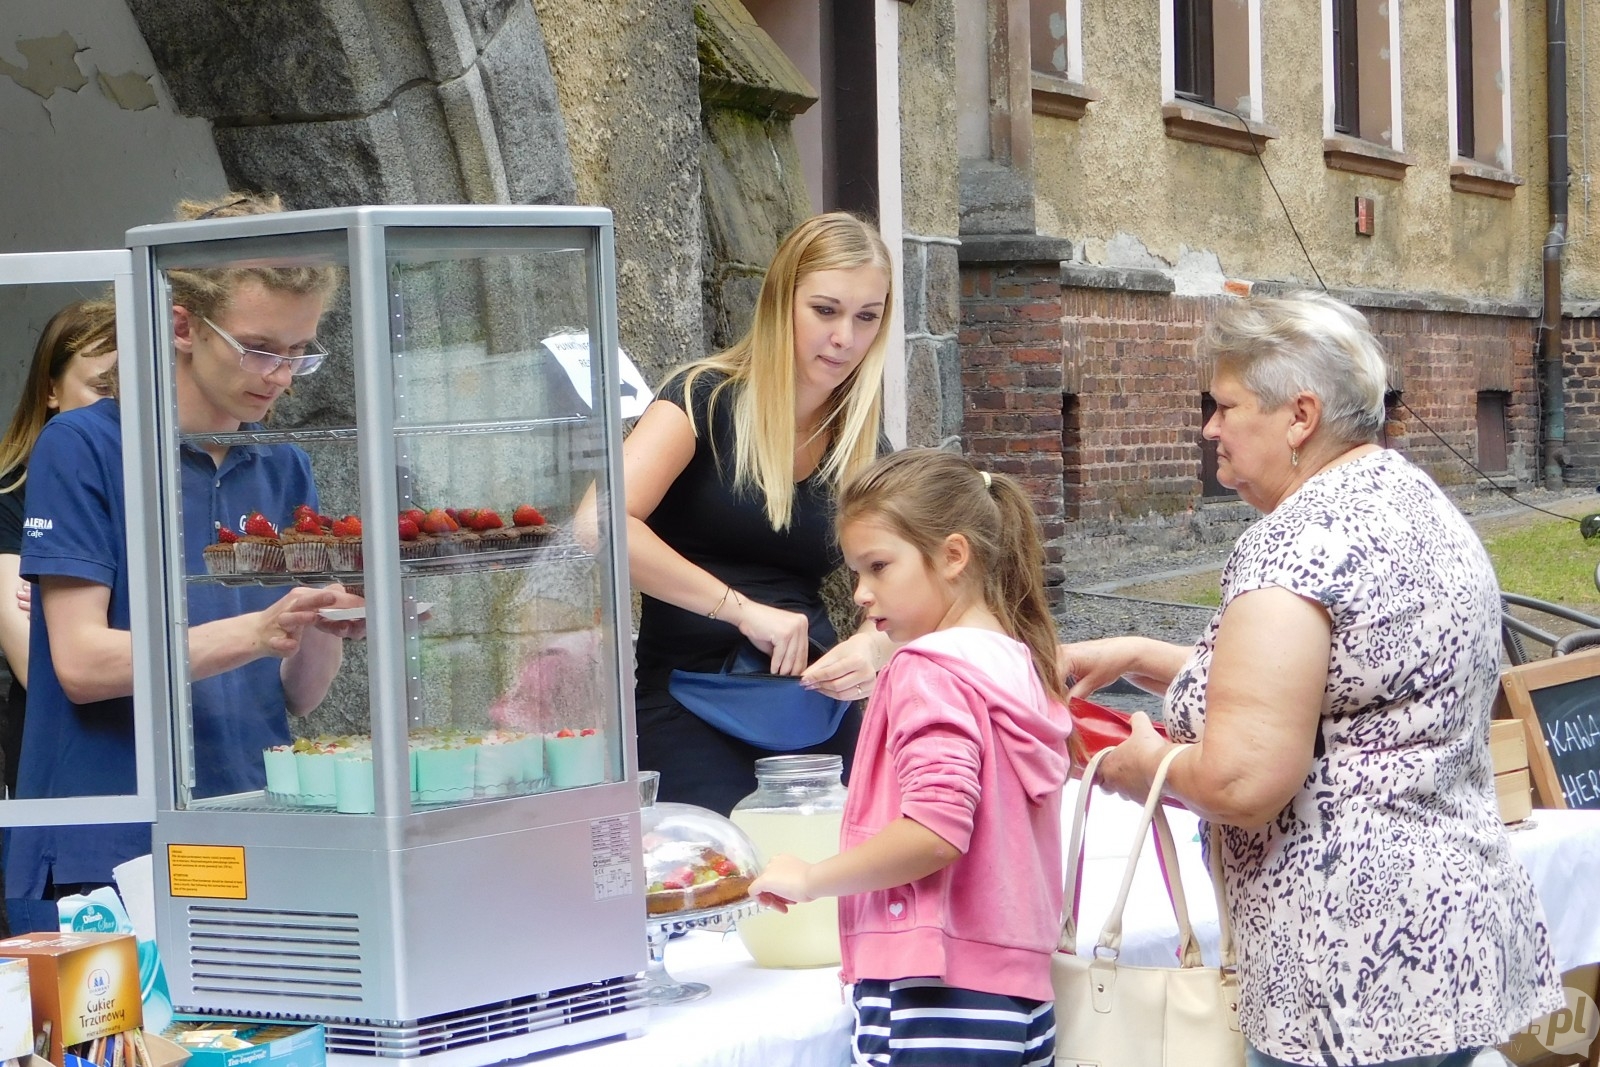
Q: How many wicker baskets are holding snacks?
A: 0